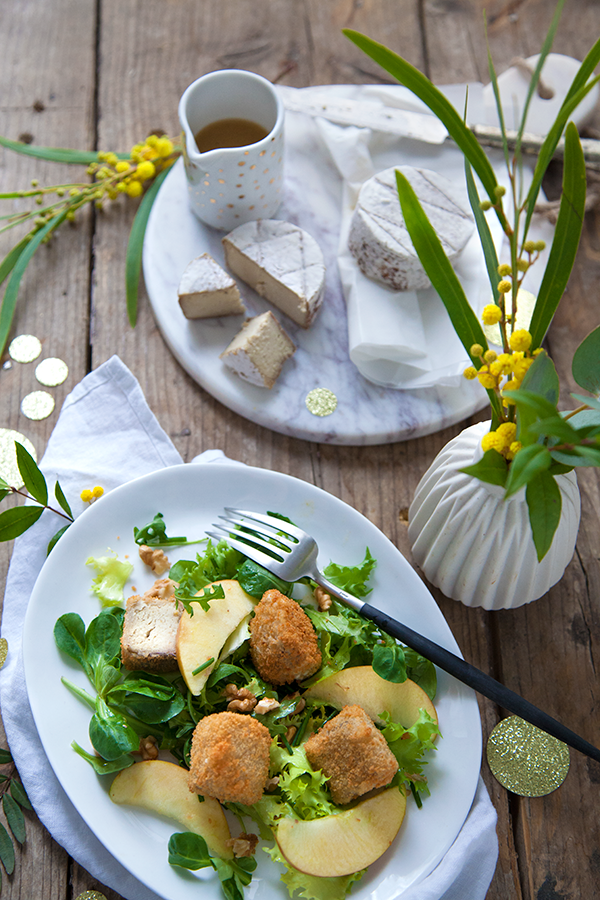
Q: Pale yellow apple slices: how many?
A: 4